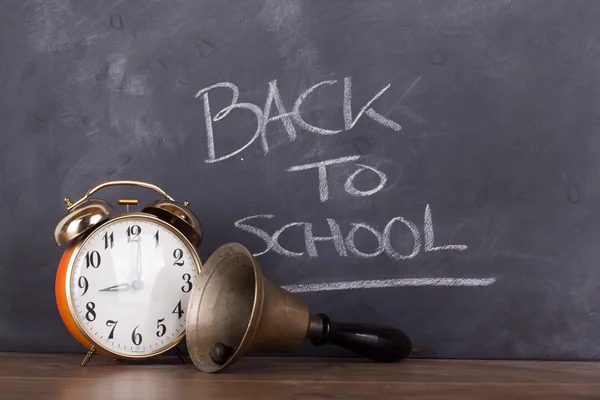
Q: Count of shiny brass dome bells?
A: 2